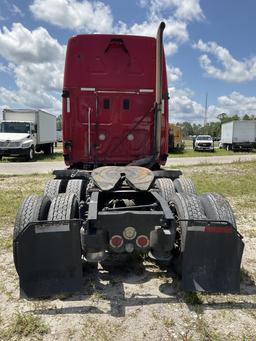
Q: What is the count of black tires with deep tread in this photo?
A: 8